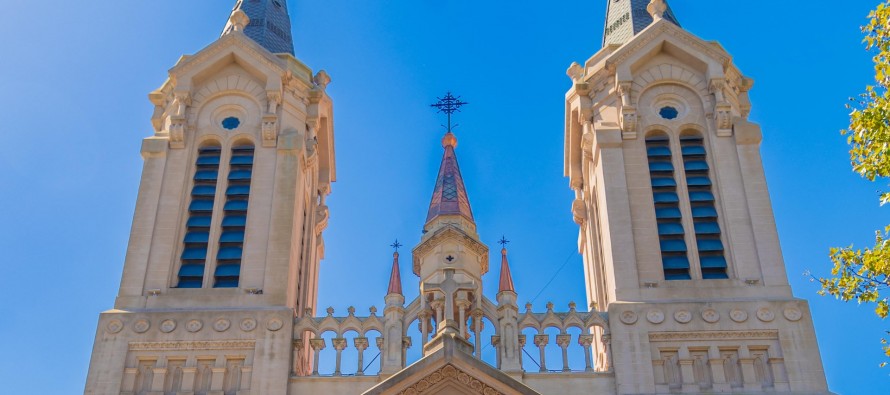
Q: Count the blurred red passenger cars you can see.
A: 0